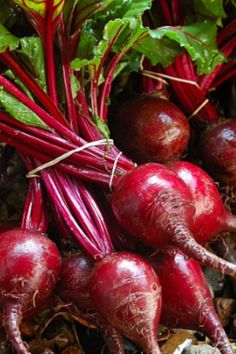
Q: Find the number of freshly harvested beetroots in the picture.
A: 8